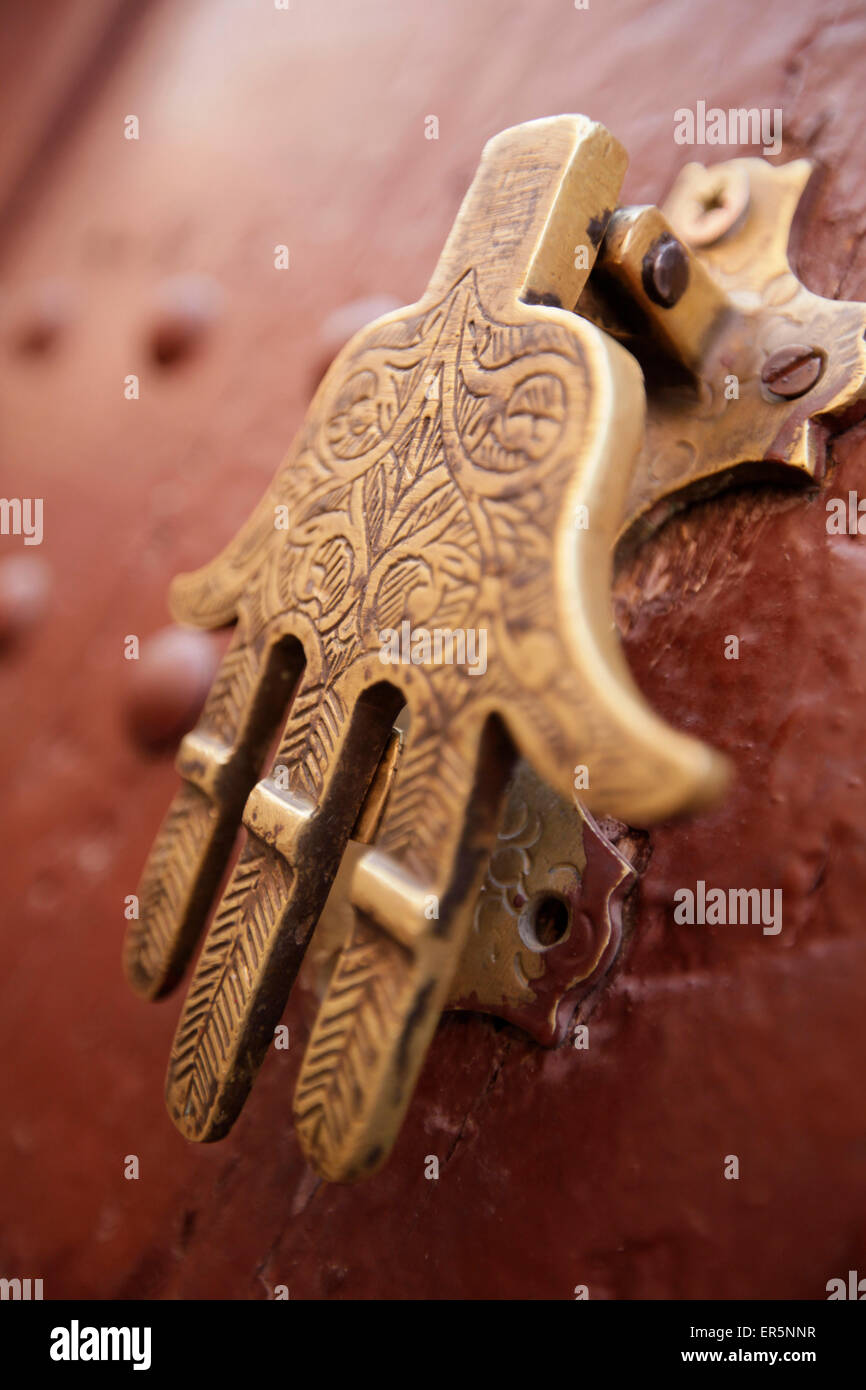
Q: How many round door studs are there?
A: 5